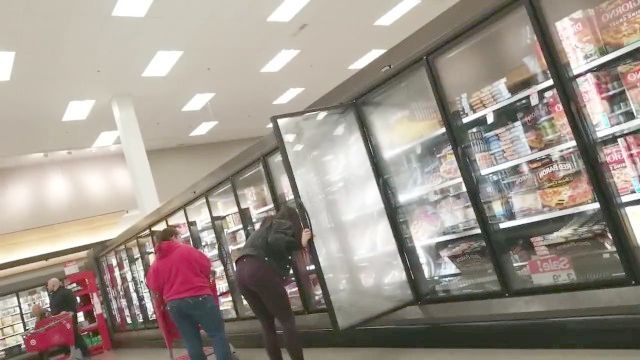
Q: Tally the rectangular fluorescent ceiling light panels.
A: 13